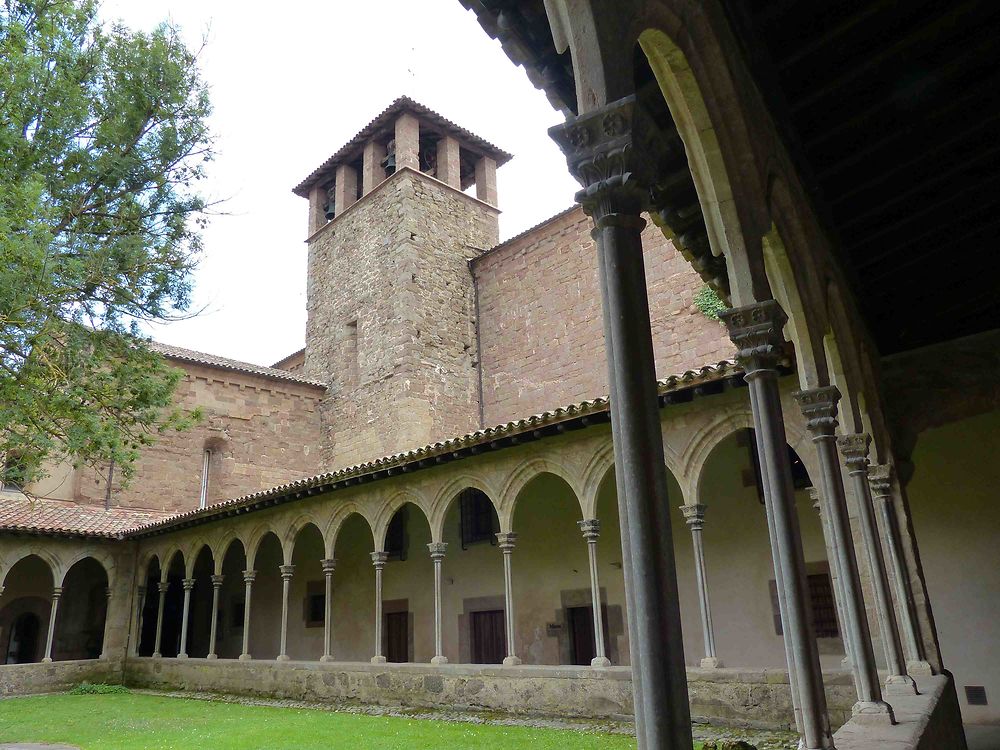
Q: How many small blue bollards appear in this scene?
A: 0